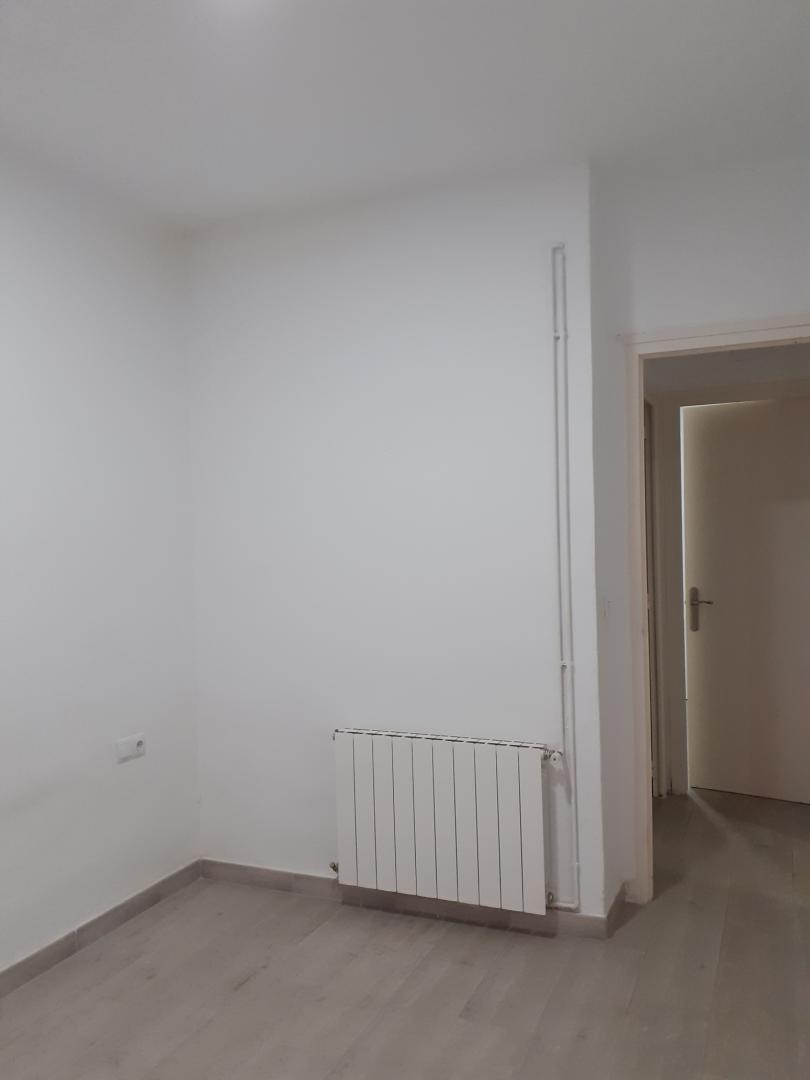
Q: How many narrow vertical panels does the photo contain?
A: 10